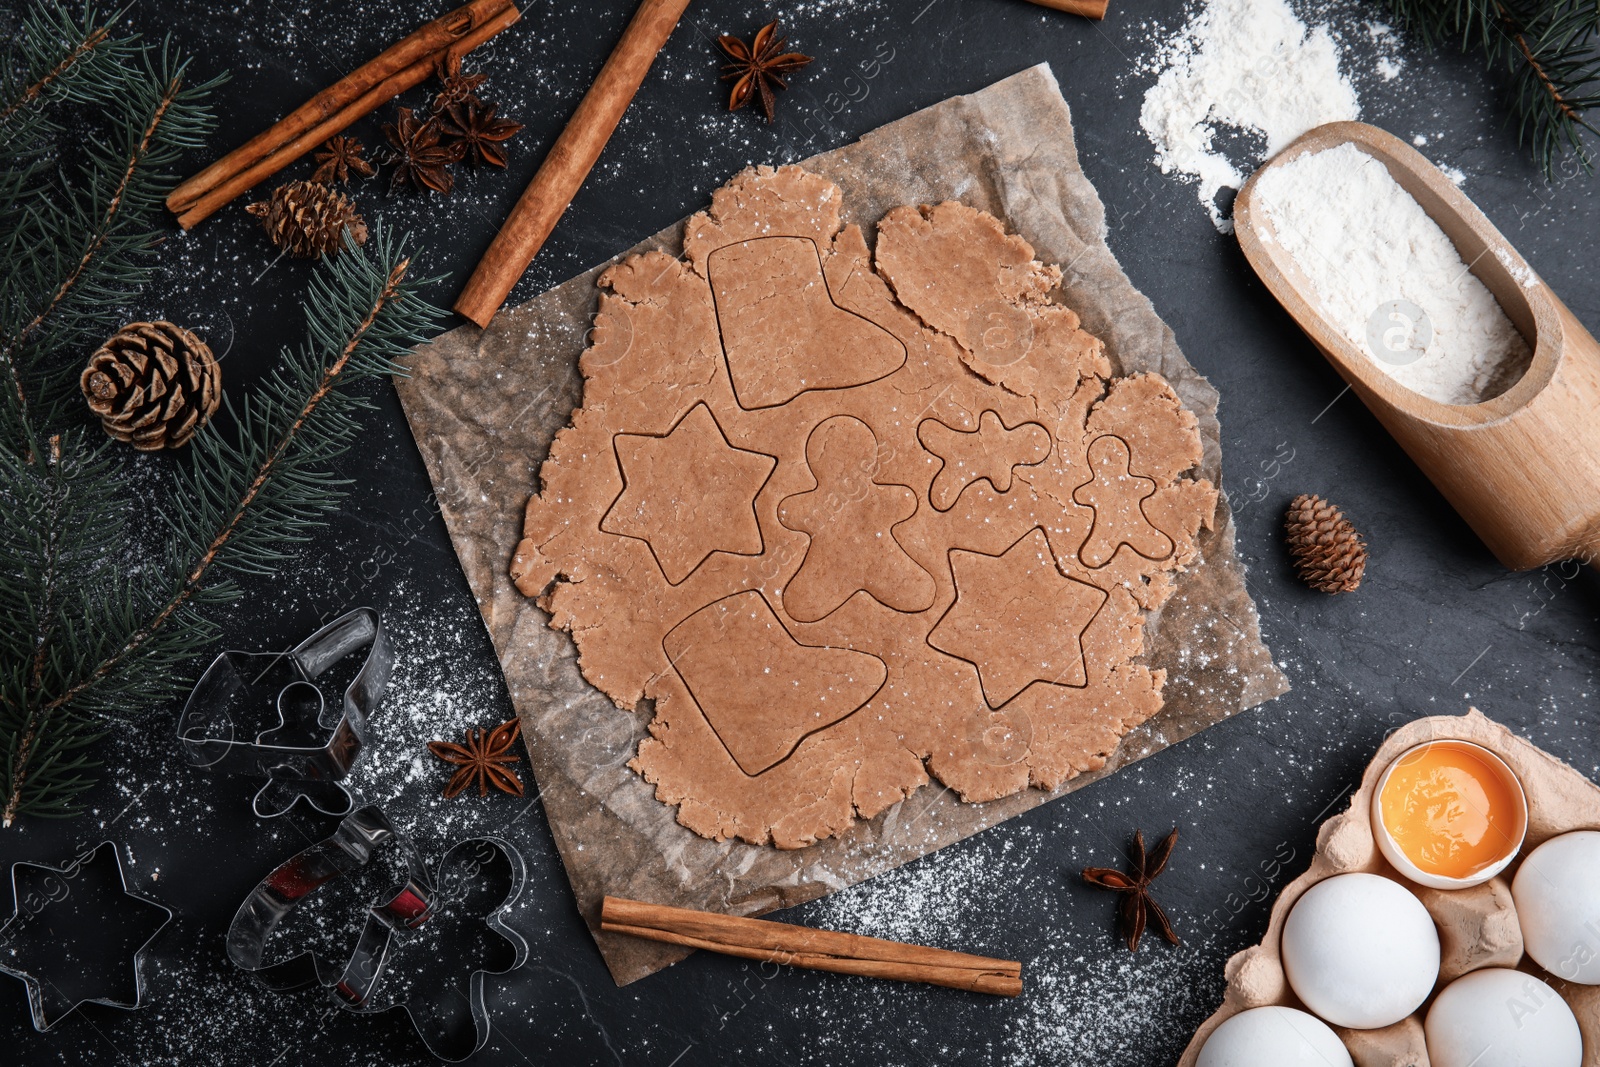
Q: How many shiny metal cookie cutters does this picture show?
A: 5